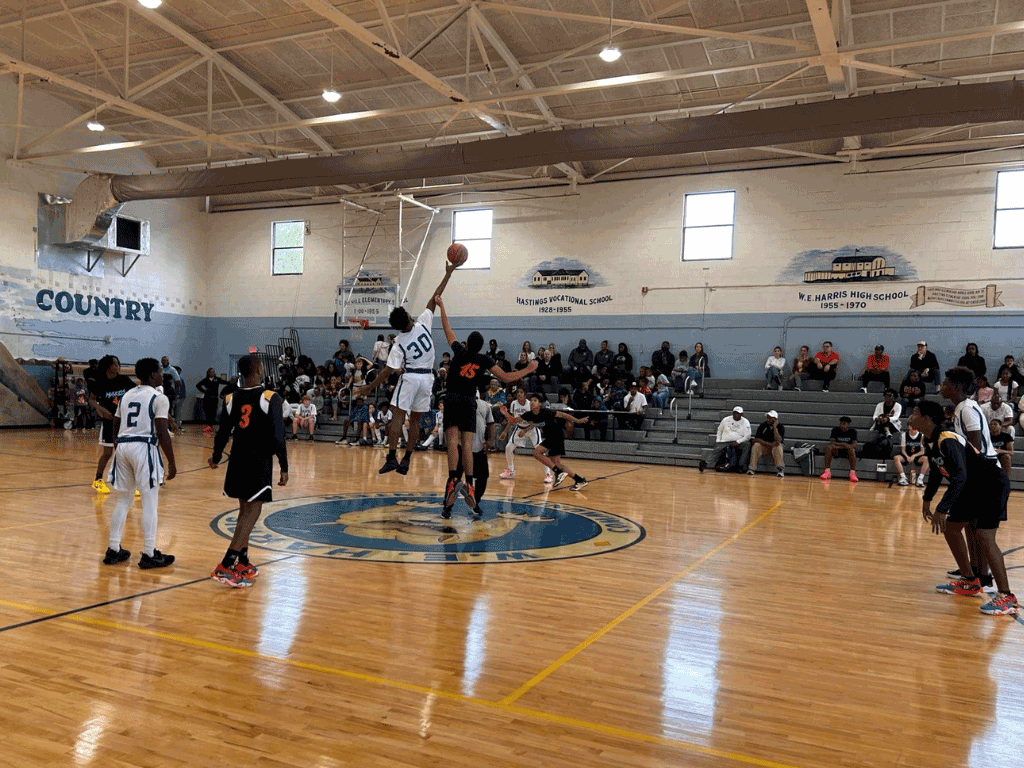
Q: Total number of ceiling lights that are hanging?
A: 4